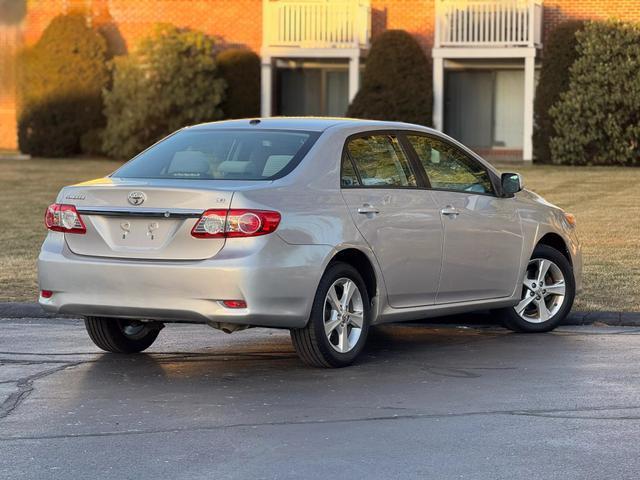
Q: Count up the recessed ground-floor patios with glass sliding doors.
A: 2